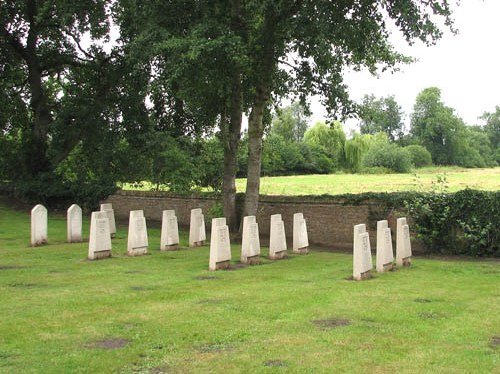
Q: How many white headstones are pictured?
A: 14